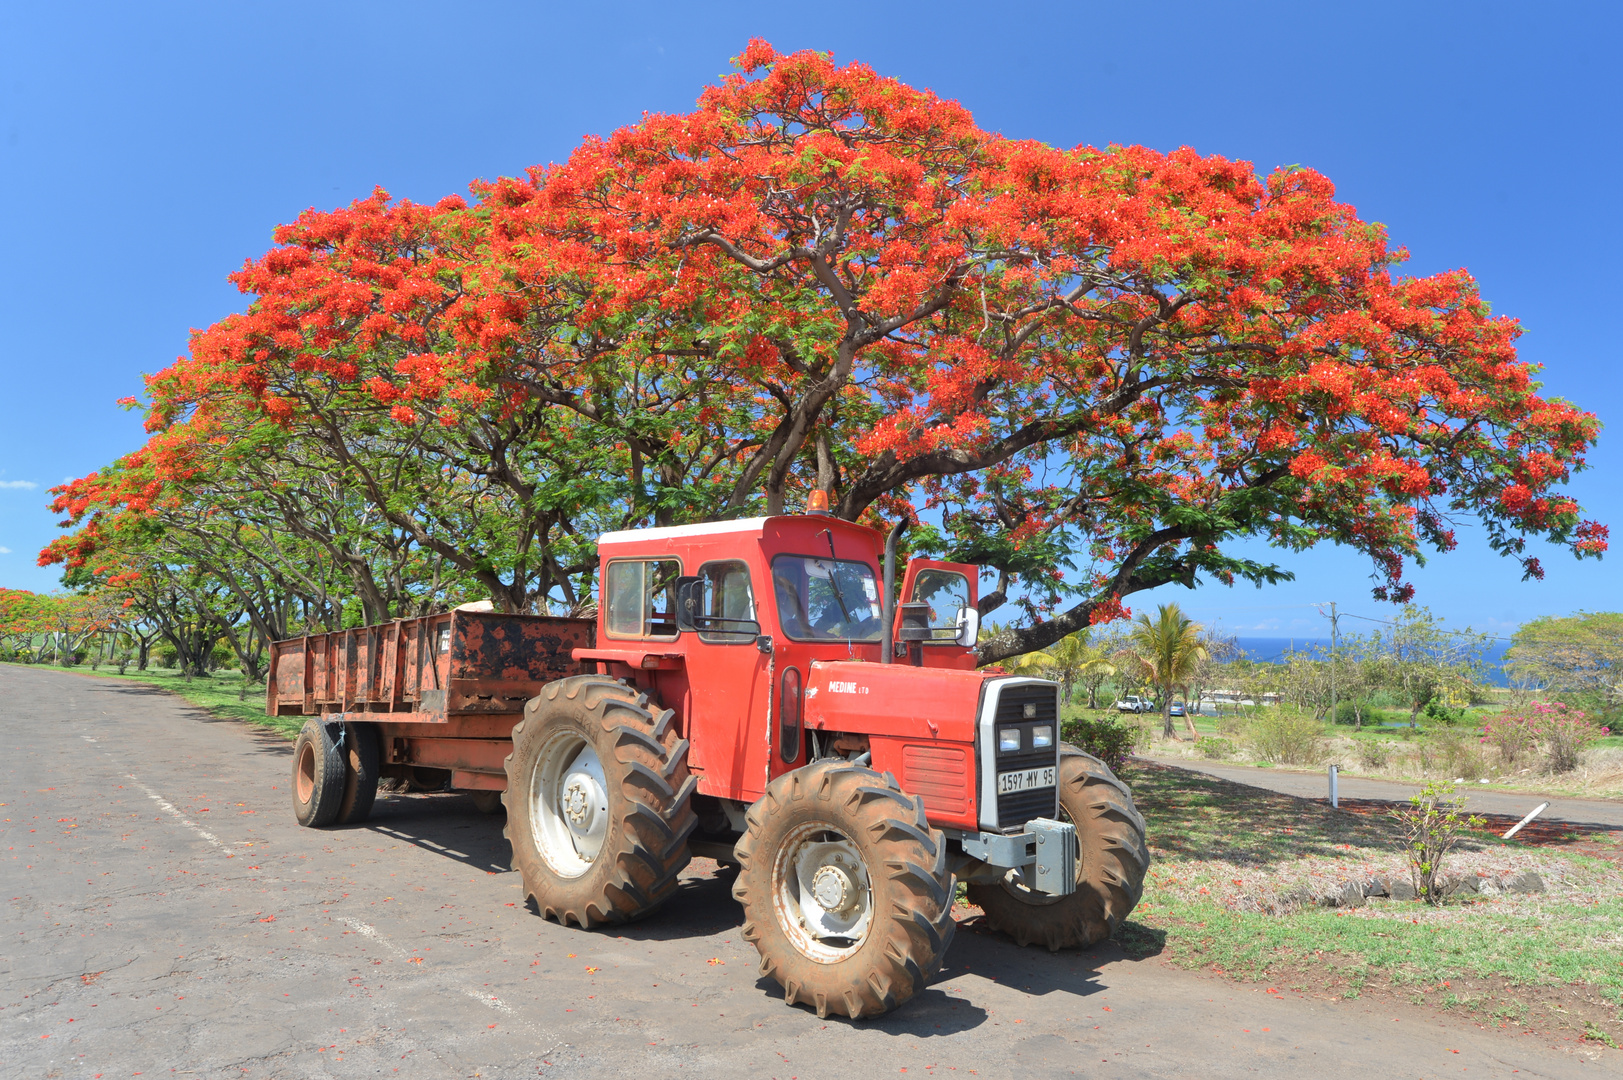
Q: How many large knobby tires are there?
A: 3